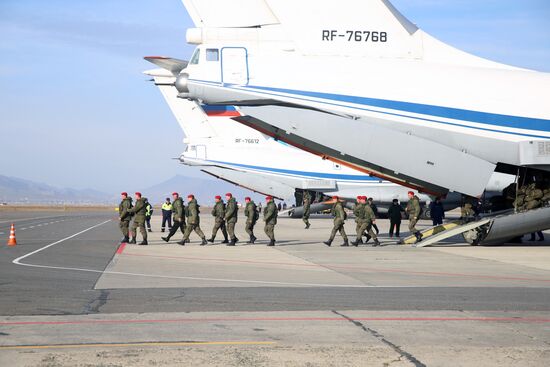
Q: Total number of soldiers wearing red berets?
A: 12